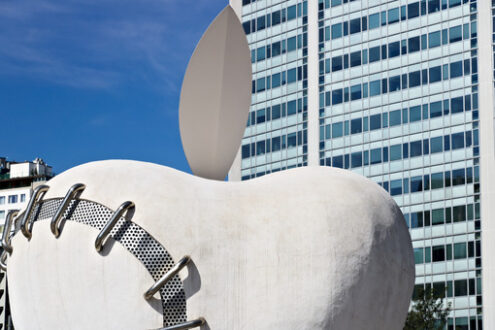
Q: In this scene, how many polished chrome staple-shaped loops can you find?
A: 7